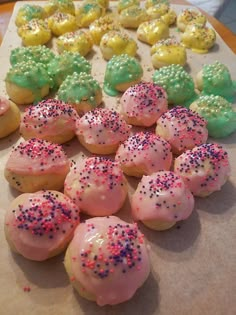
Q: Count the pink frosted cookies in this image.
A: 12